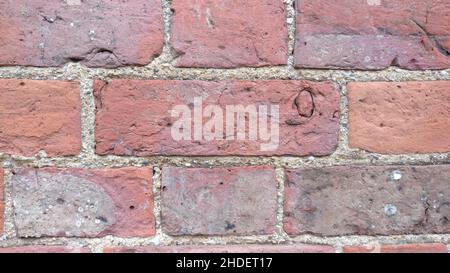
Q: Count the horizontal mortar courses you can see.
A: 3